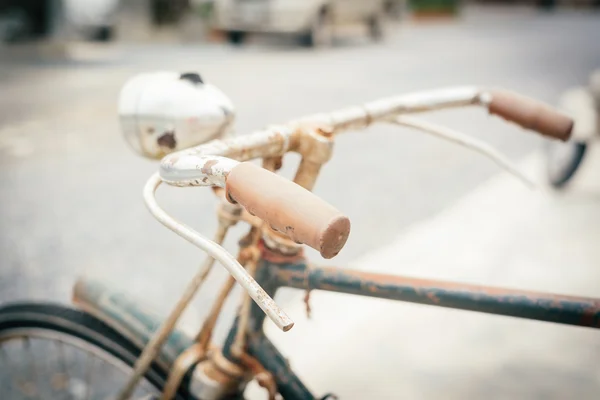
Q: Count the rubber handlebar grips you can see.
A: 2